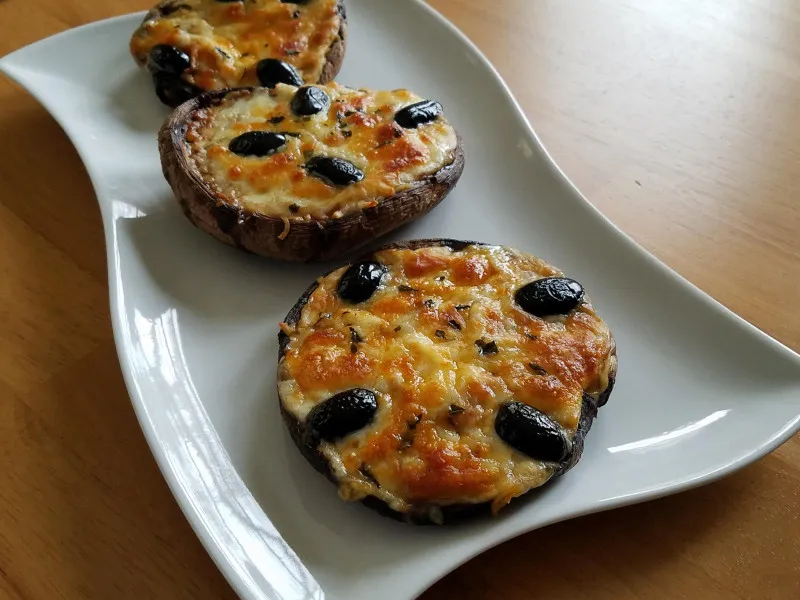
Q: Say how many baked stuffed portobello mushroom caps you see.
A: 3